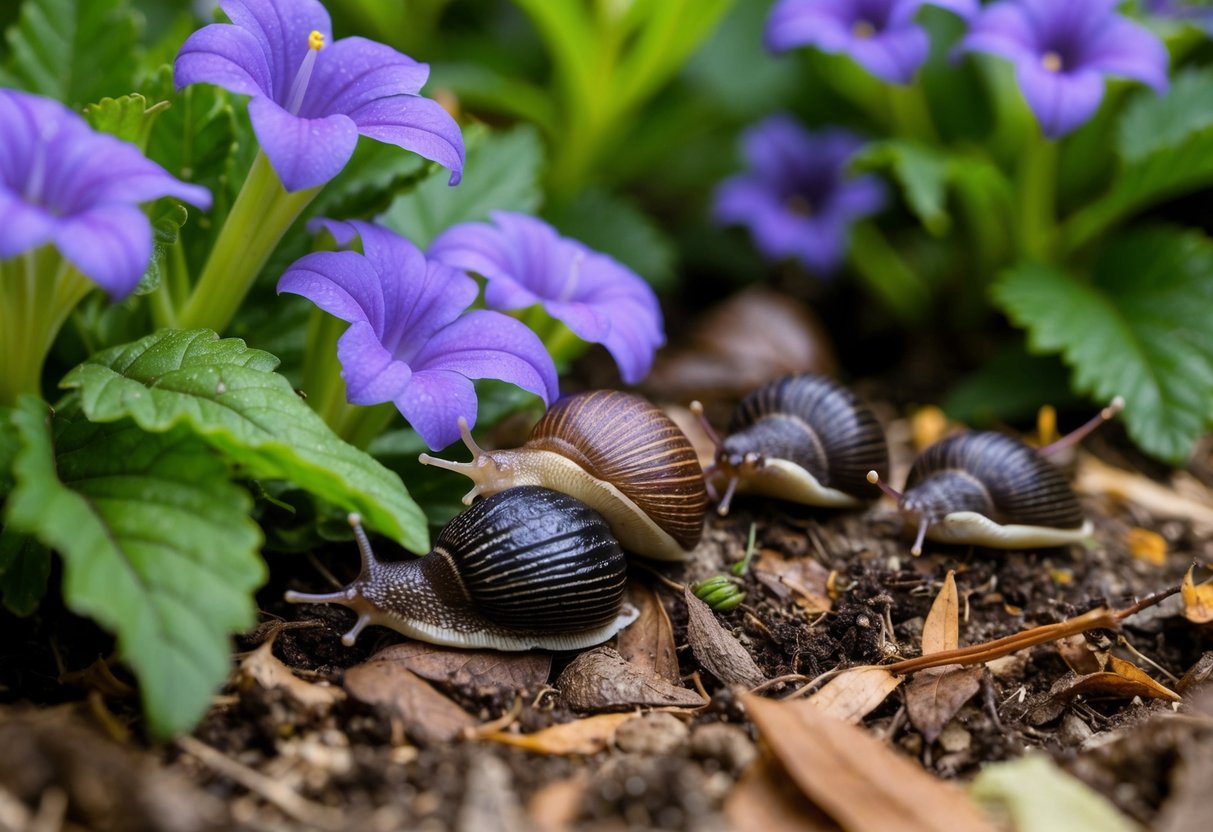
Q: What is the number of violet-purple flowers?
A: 7